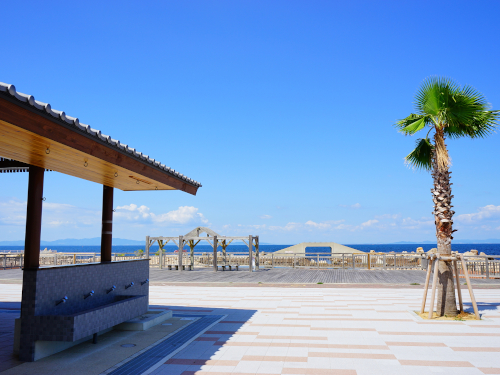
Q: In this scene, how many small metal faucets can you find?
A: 5